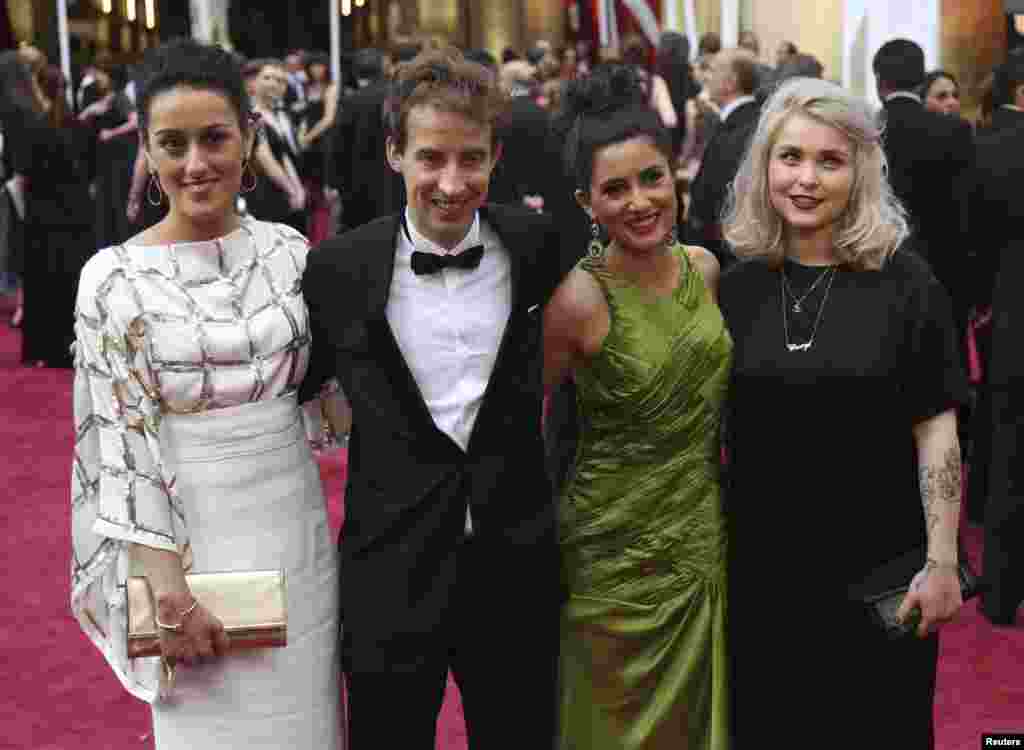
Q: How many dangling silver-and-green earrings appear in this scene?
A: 2